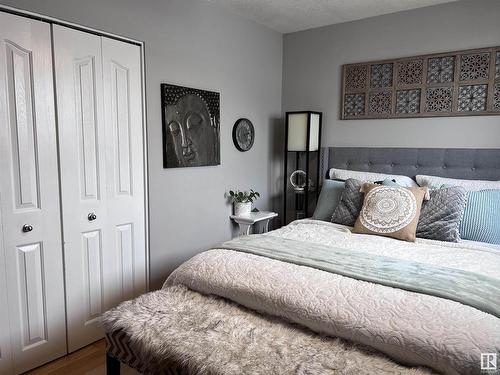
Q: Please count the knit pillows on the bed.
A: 2